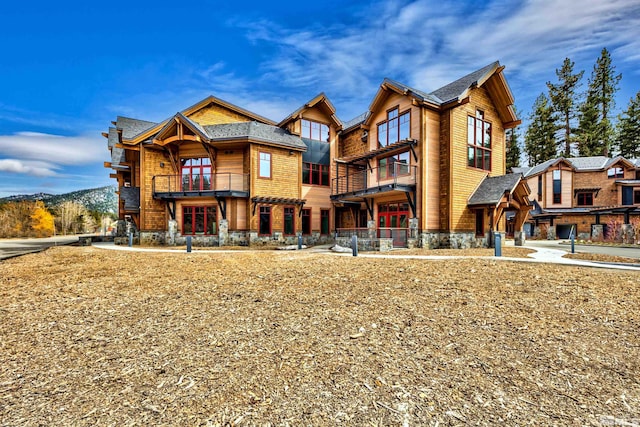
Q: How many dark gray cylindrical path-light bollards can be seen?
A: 6